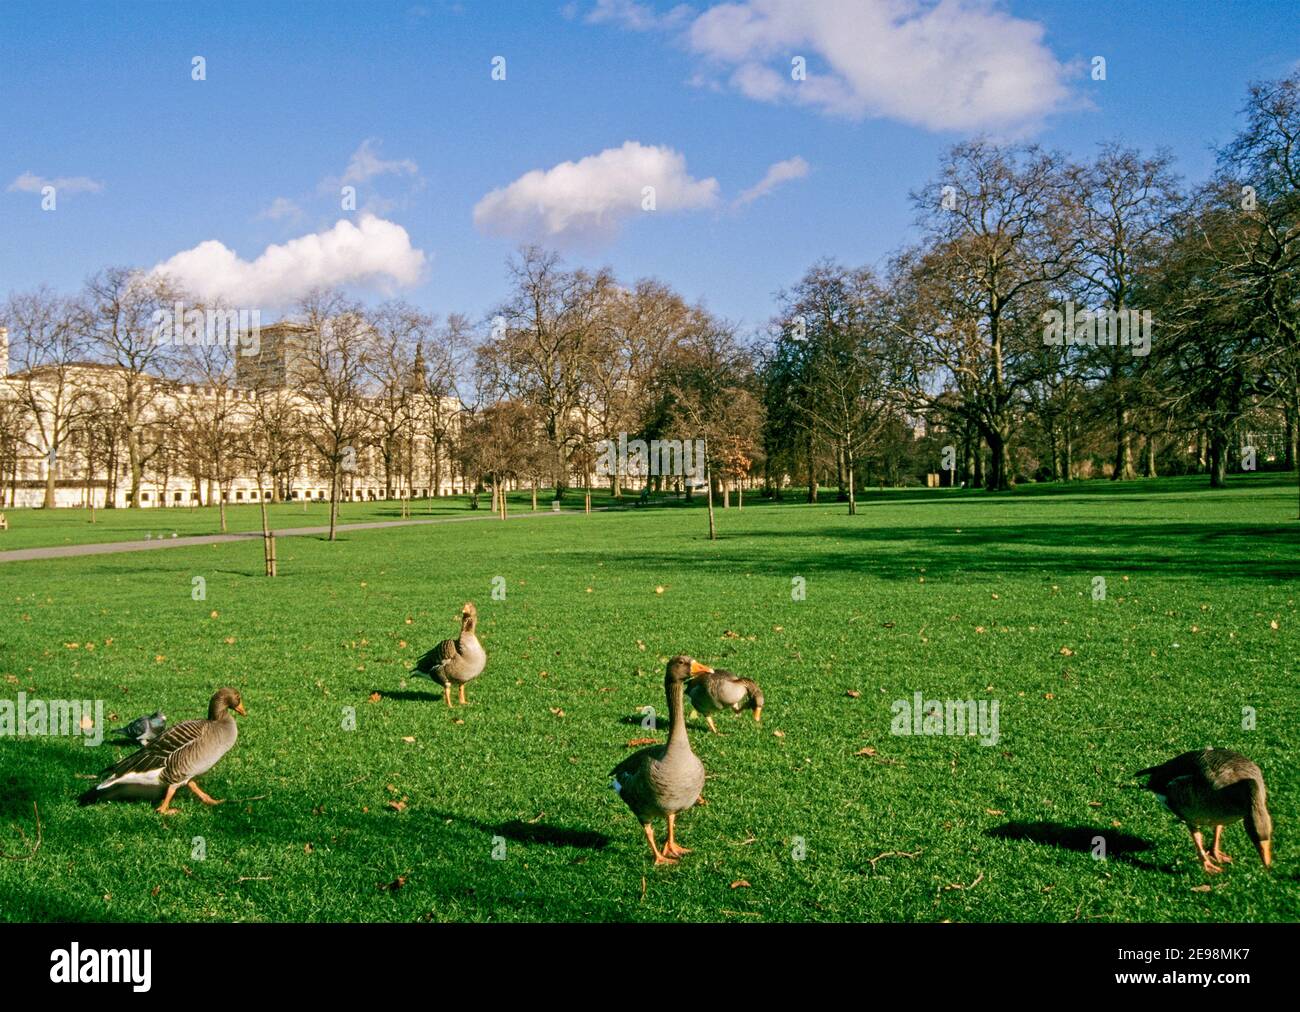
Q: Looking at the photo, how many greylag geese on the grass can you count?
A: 5